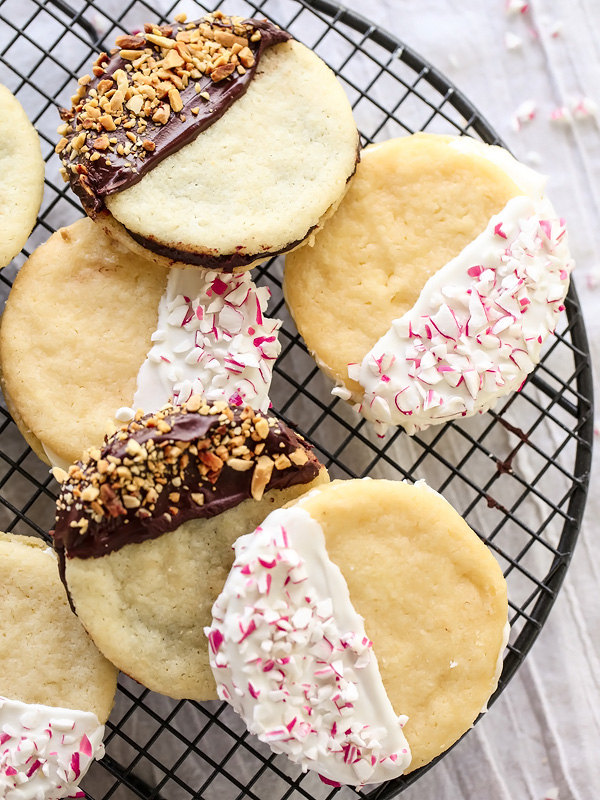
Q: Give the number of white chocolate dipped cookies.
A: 4